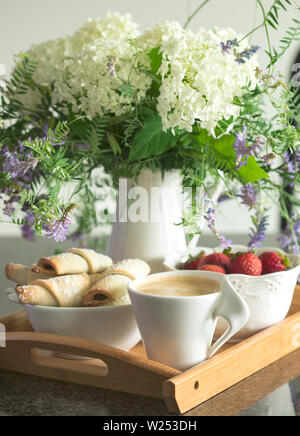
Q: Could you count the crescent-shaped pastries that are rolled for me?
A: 4